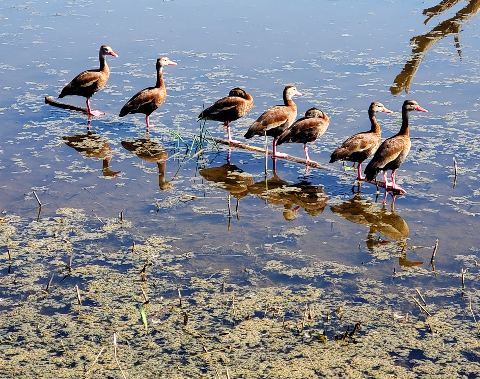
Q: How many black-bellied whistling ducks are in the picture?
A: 7